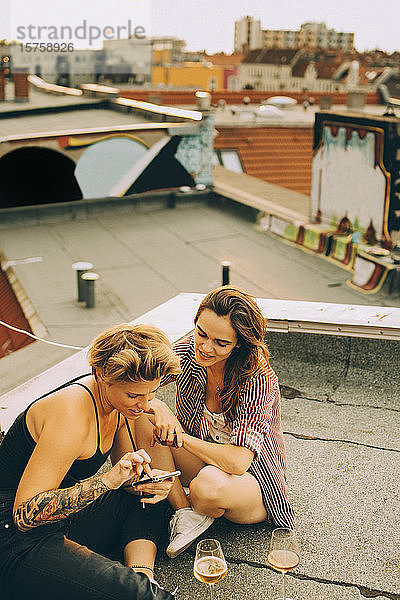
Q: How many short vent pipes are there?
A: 3